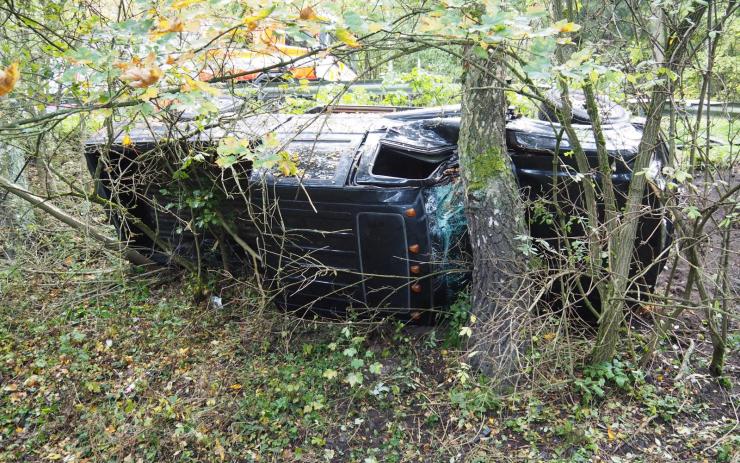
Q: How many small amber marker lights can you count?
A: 5